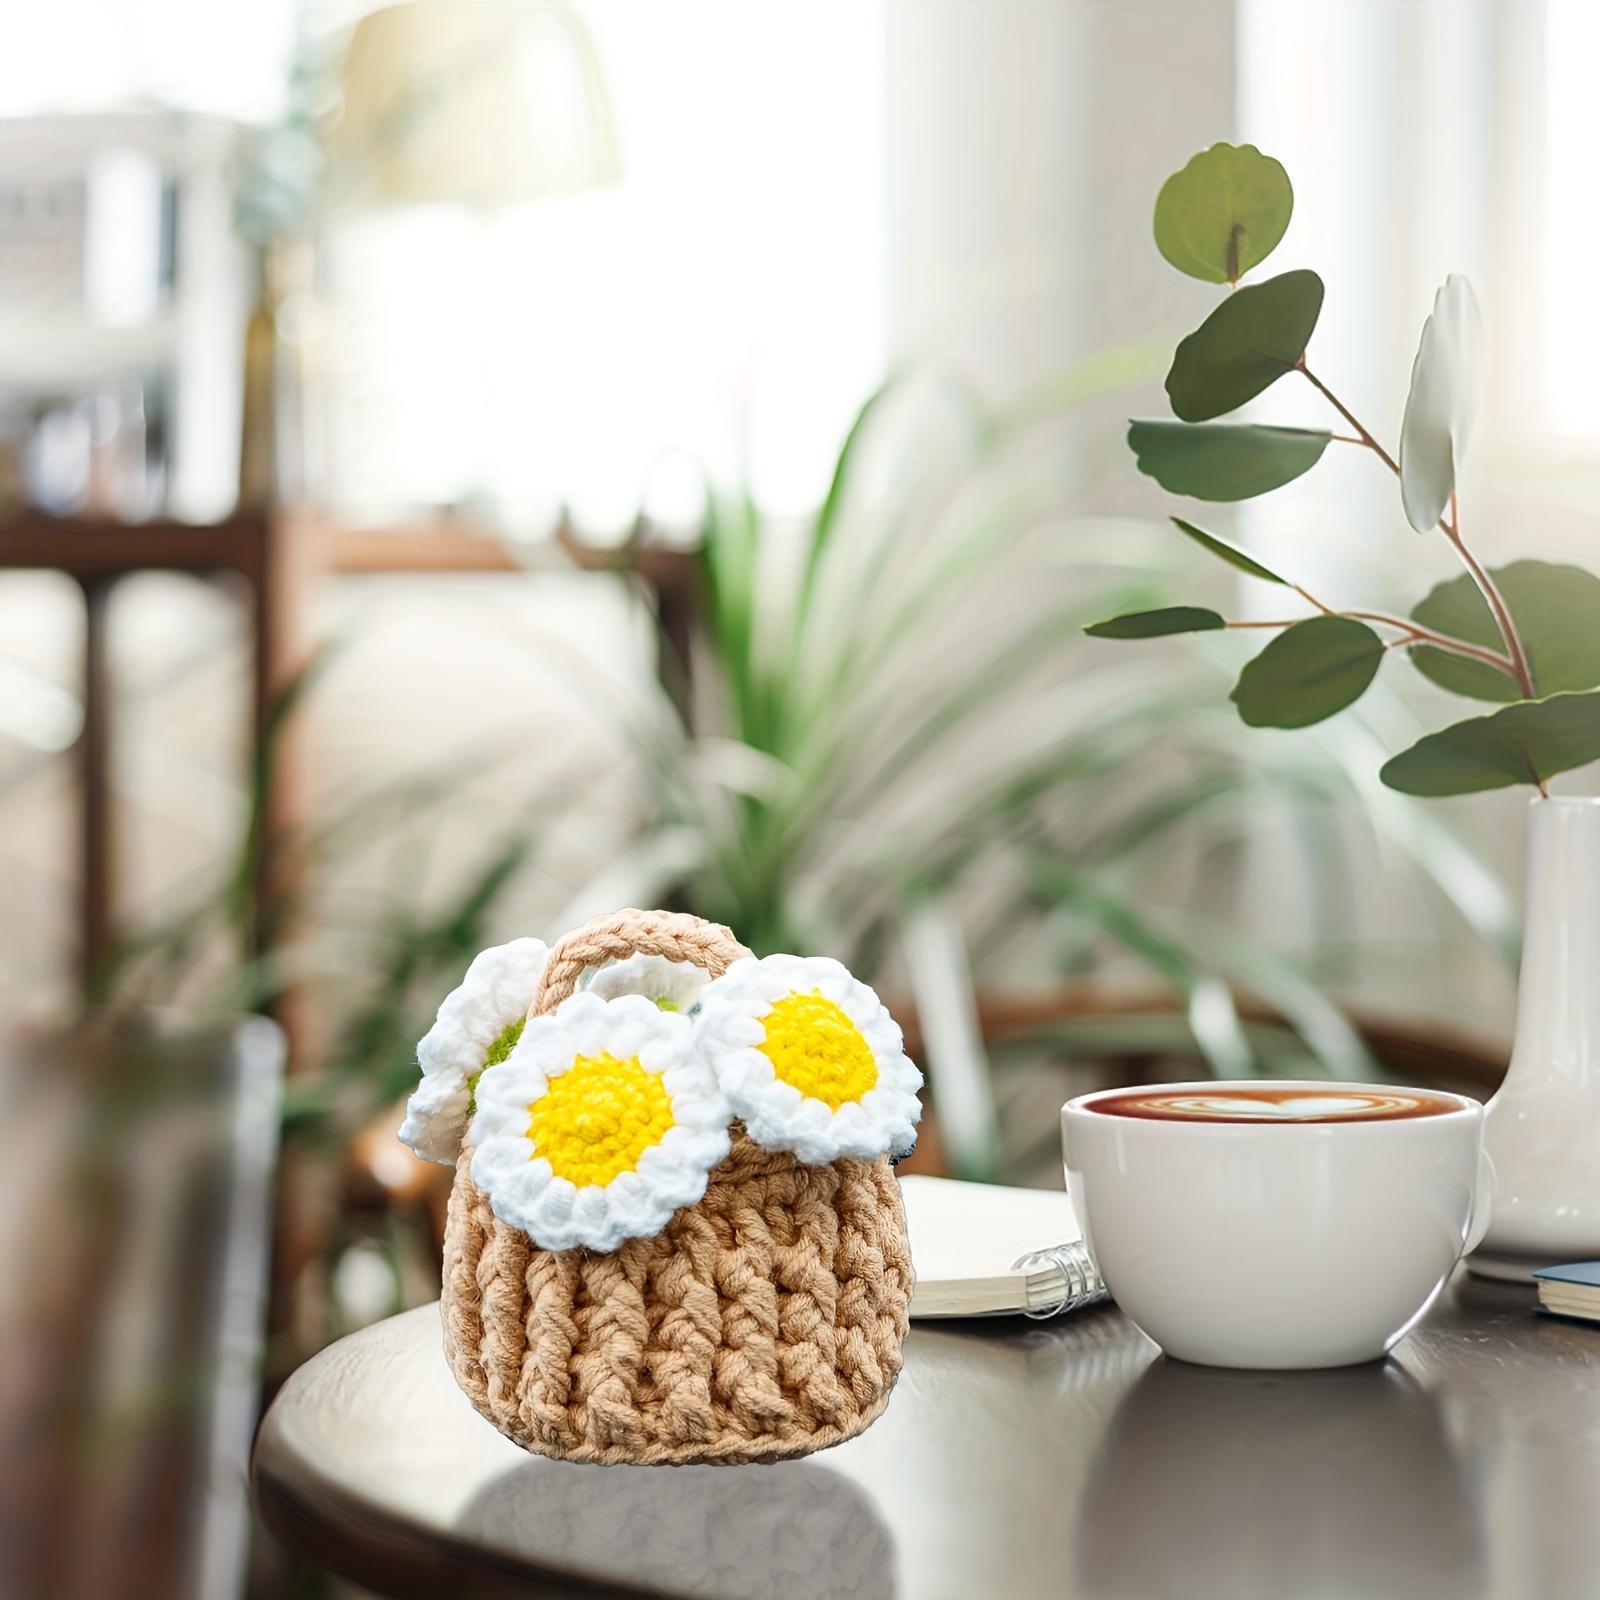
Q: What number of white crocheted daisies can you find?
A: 4